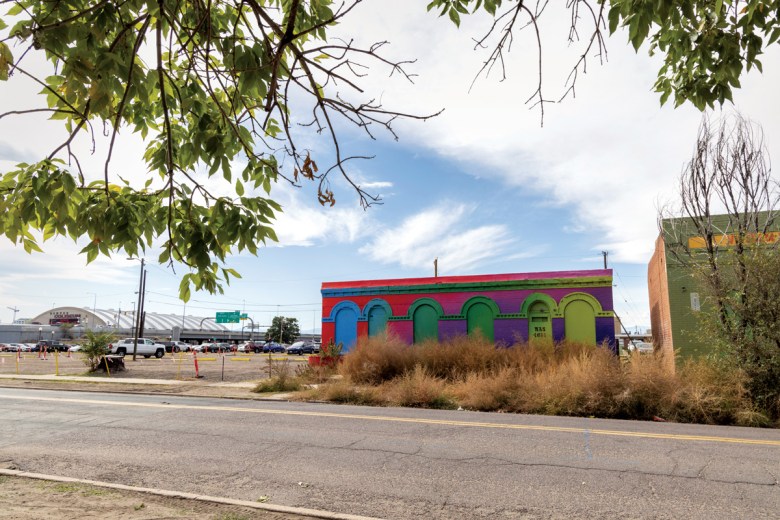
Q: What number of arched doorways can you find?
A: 6